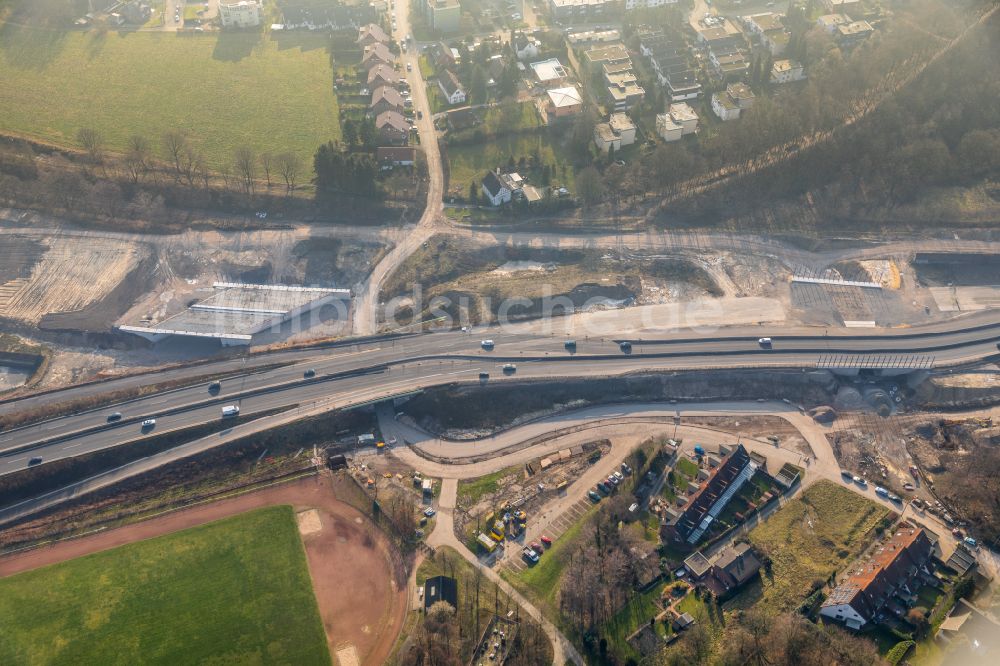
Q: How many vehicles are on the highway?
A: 12